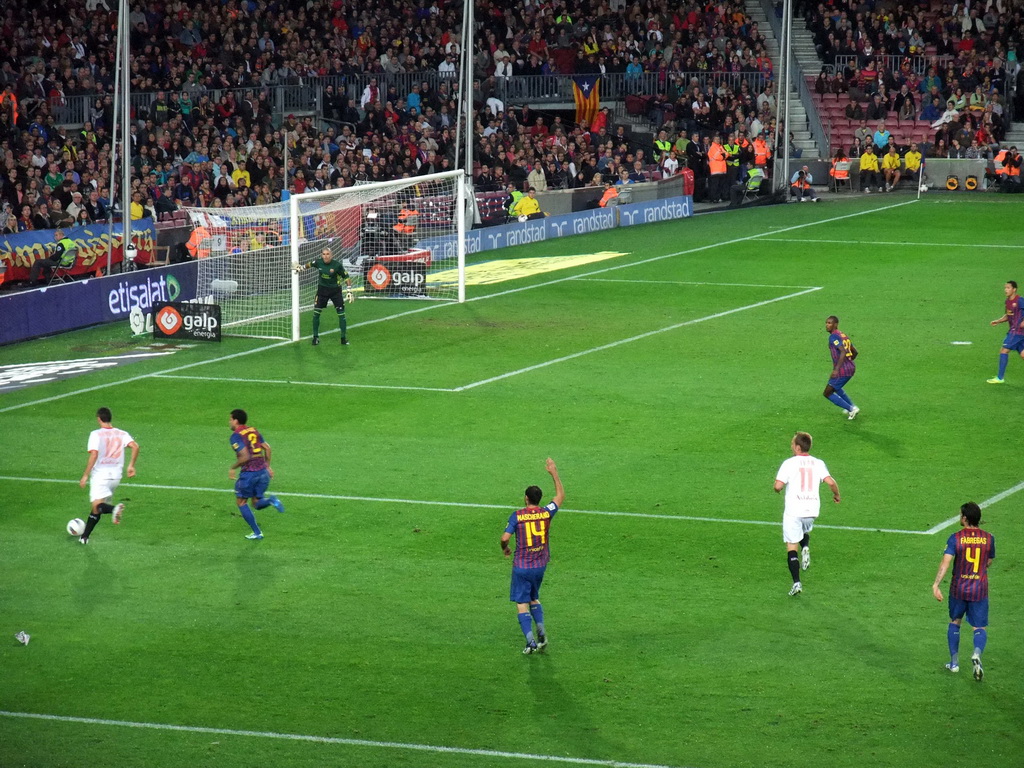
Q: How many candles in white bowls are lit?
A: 0